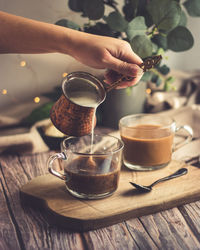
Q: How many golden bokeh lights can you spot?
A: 5